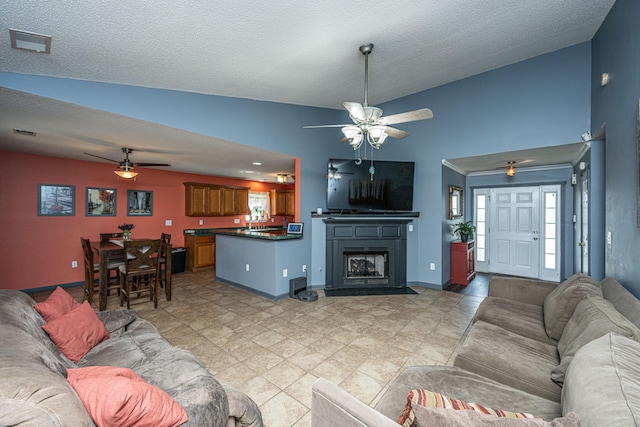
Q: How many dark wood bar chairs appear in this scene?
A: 4